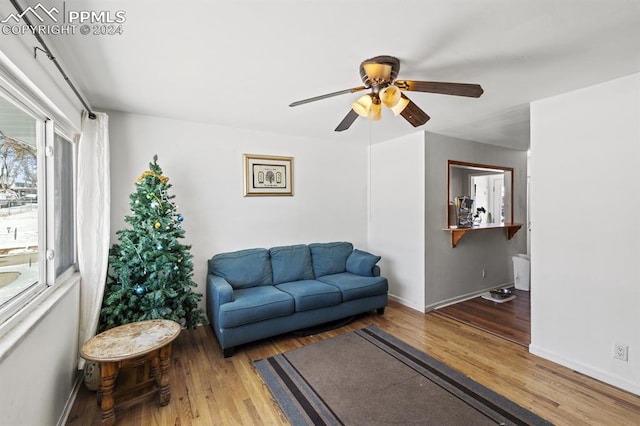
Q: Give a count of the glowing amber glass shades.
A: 4